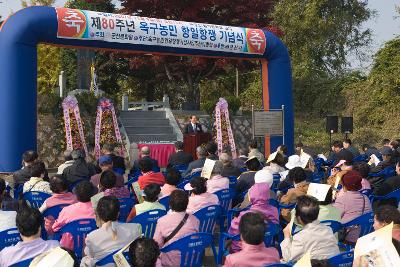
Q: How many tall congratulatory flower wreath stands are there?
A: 3